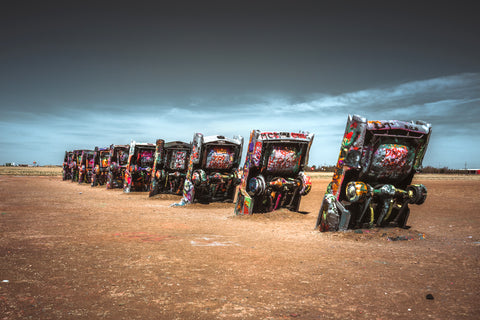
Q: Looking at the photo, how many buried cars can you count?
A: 10